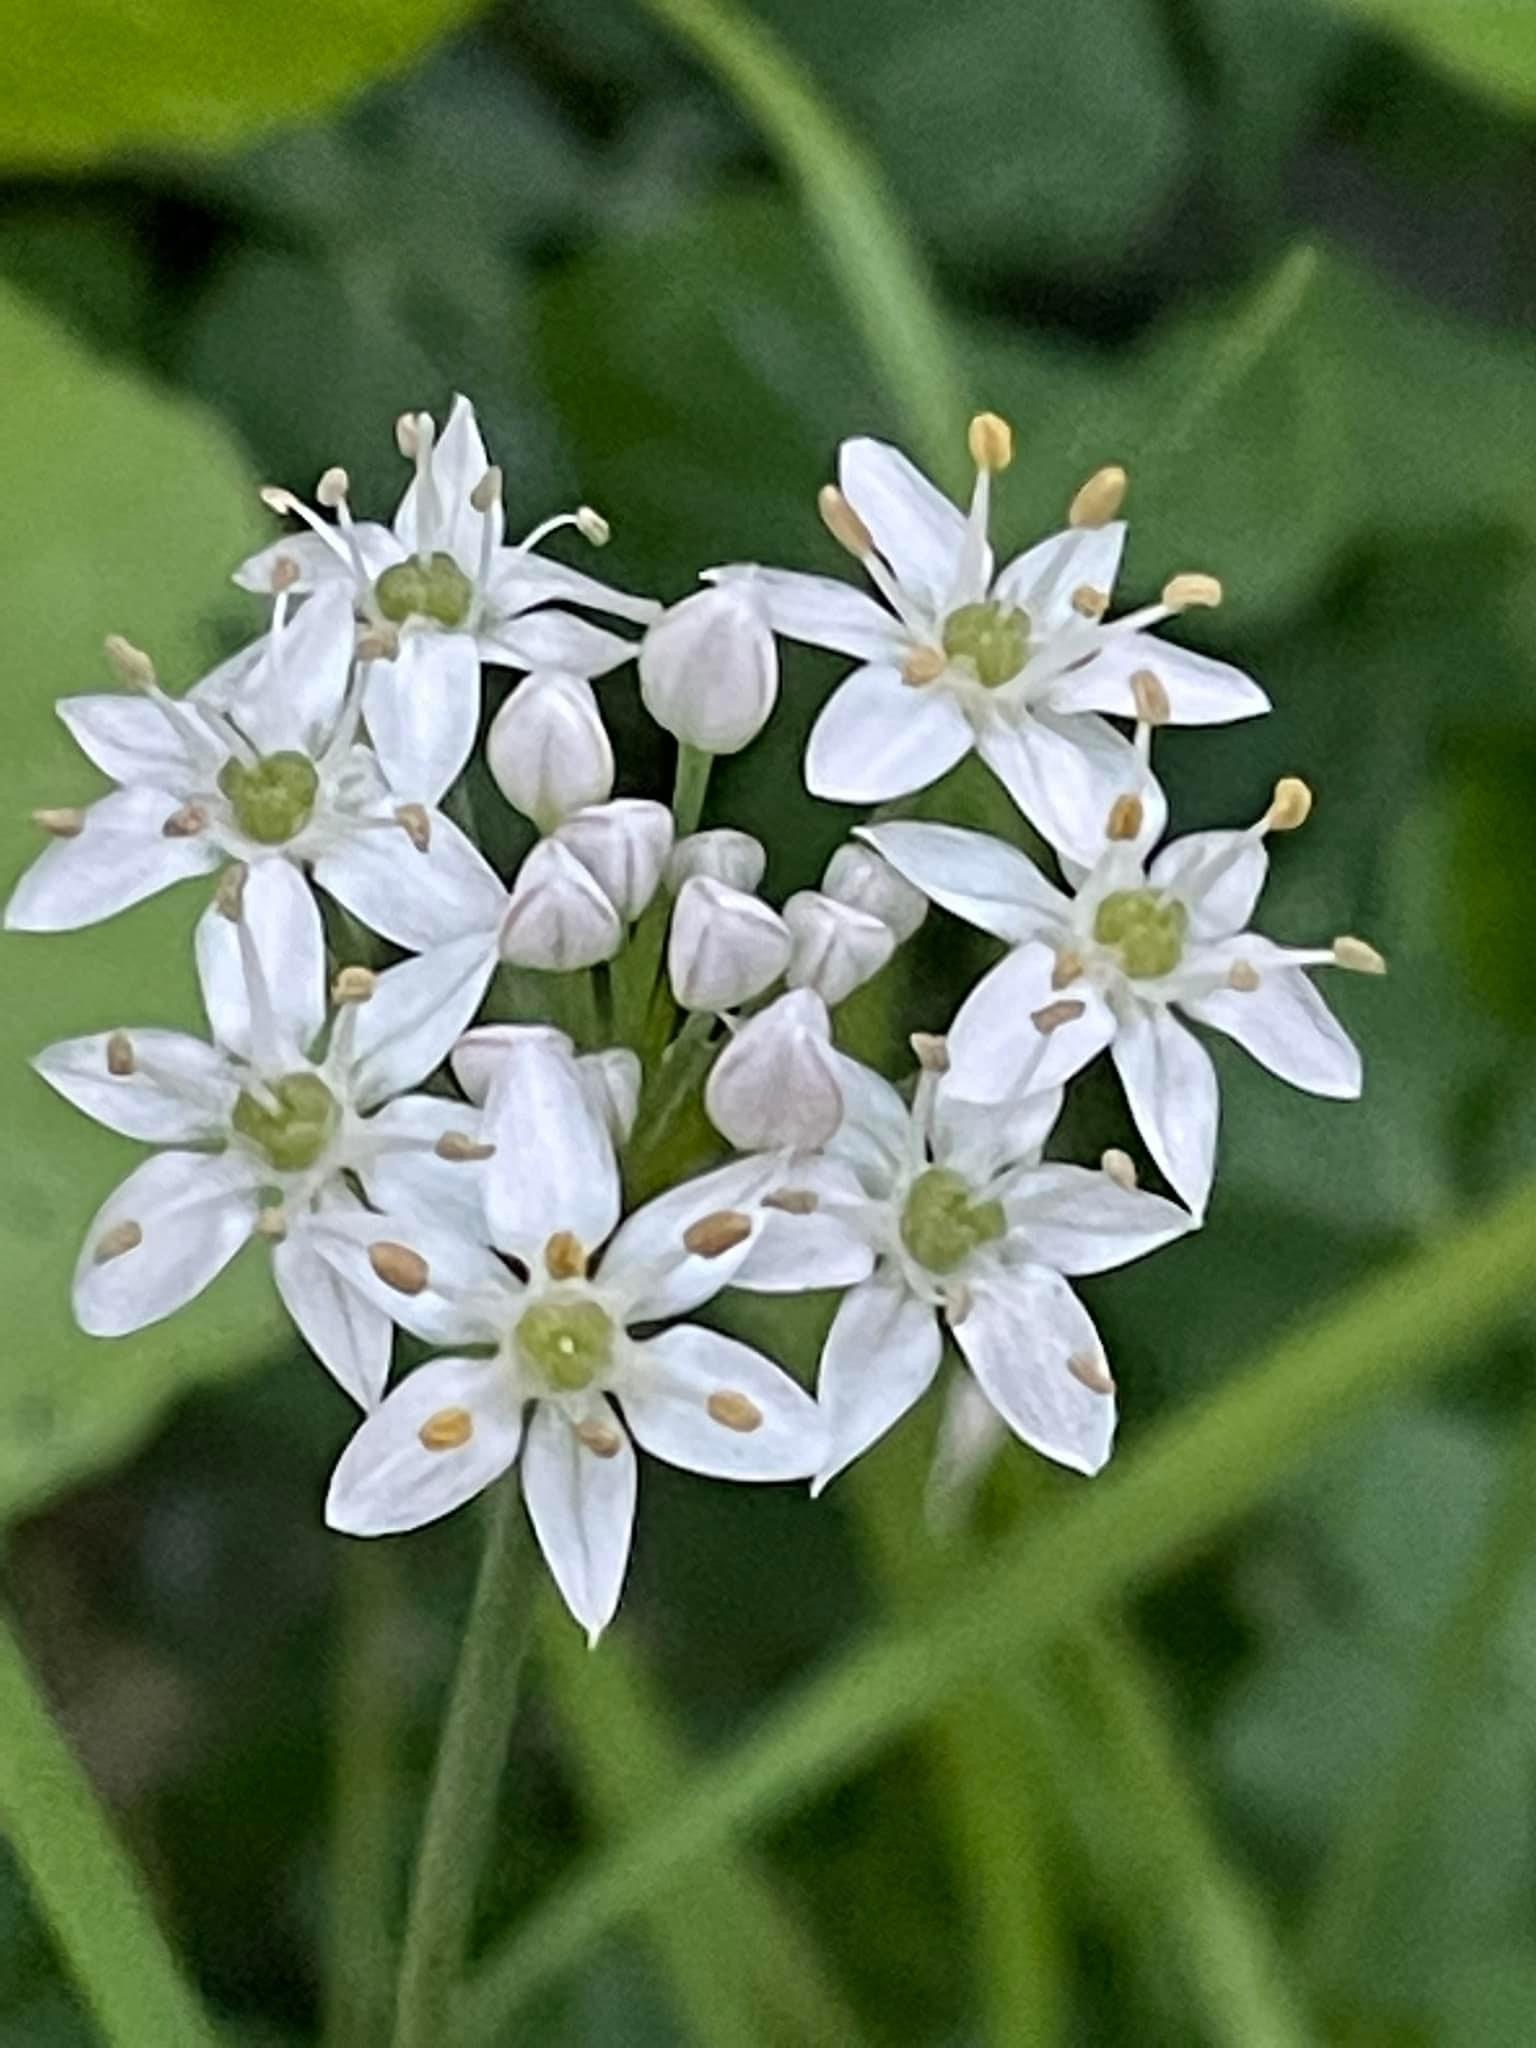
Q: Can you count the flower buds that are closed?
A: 11